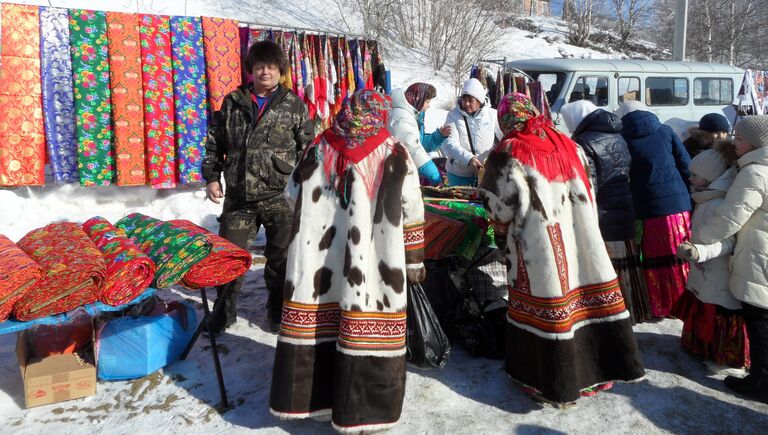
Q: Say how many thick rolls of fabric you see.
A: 5